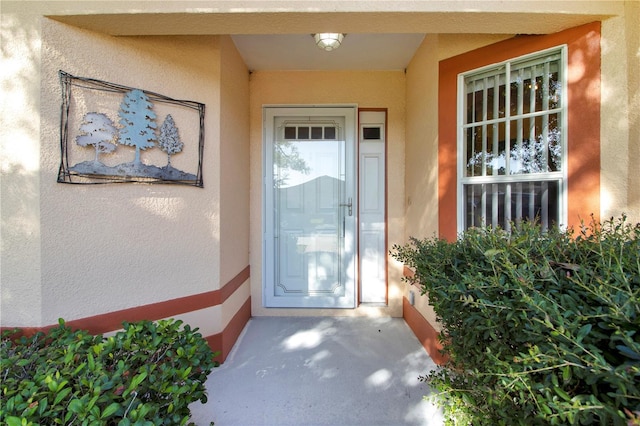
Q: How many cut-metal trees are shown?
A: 3